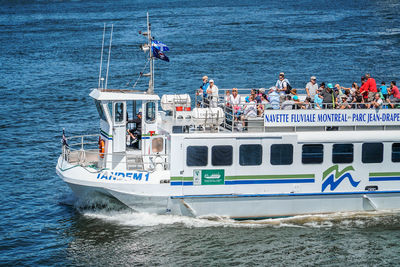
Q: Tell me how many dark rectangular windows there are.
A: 8